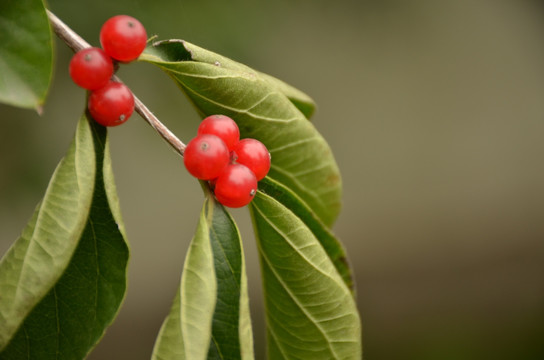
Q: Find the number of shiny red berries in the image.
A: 7